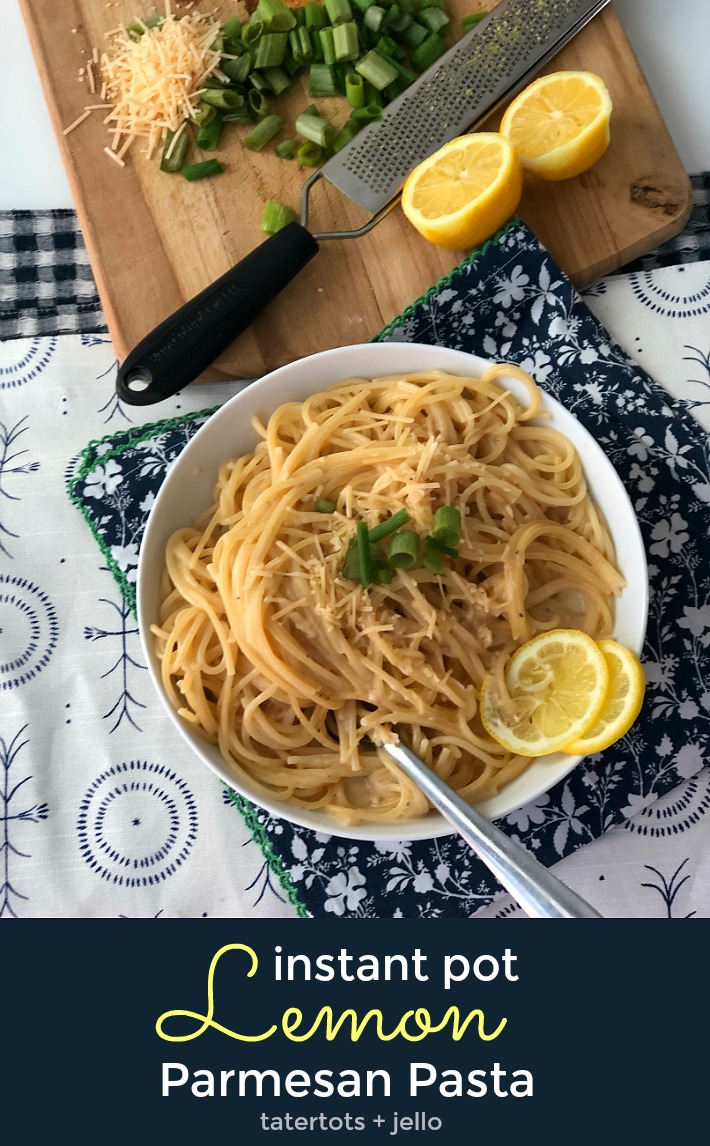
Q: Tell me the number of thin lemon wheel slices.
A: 2